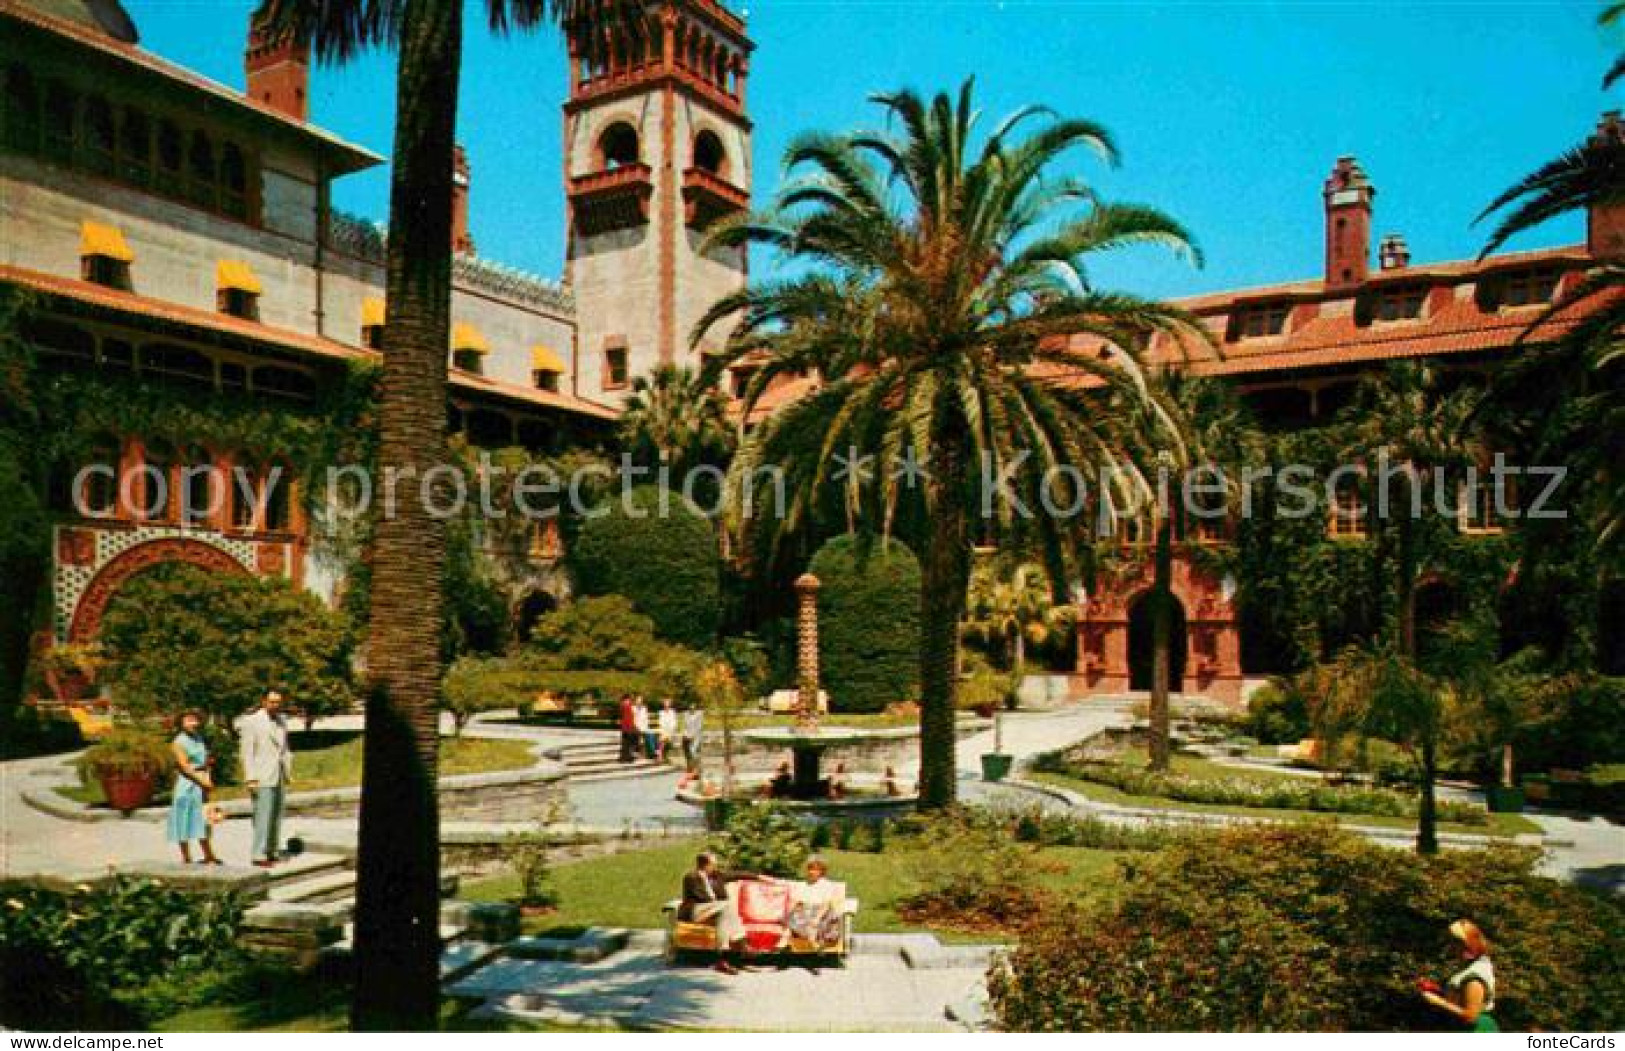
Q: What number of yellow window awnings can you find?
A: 5